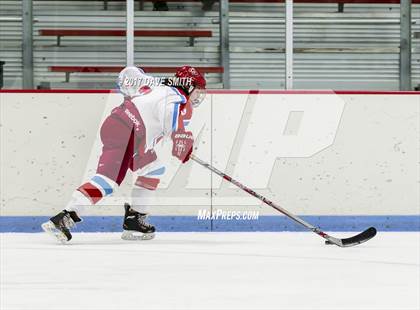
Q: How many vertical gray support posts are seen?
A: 3